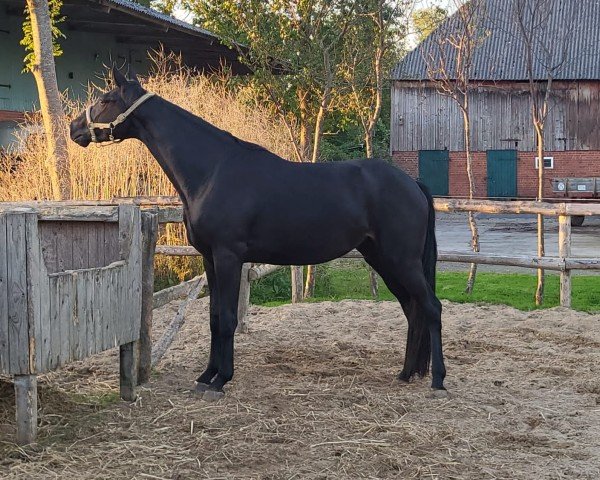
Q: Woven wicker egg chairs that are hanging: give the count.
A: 0